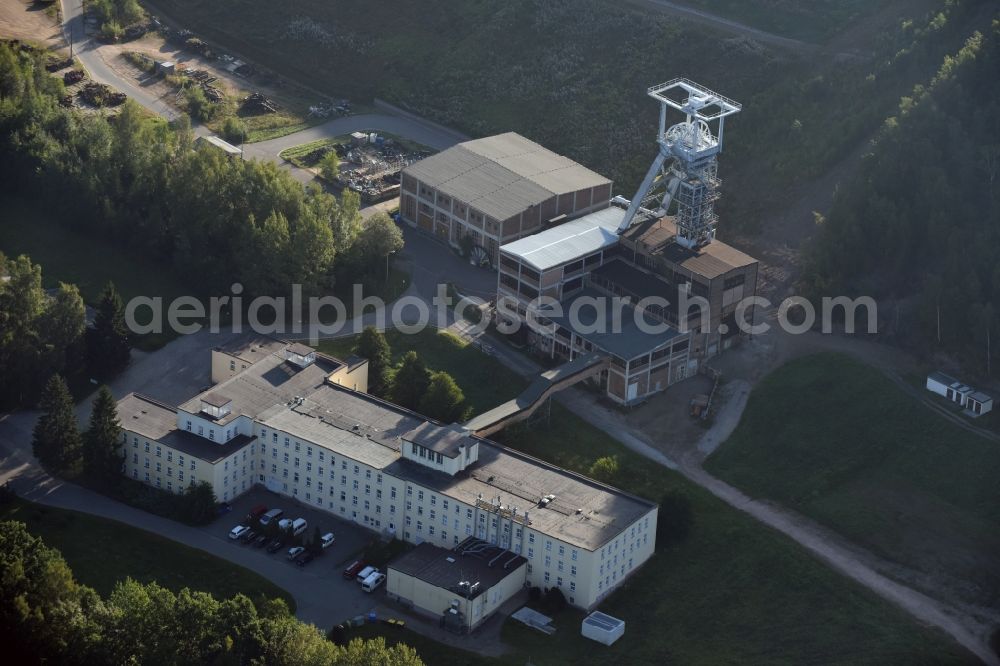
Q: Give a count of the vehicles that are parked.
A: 15